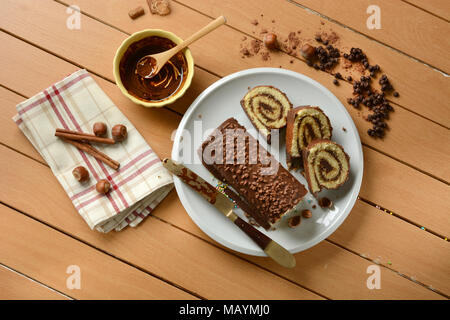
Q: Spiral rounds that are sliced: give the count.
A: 3